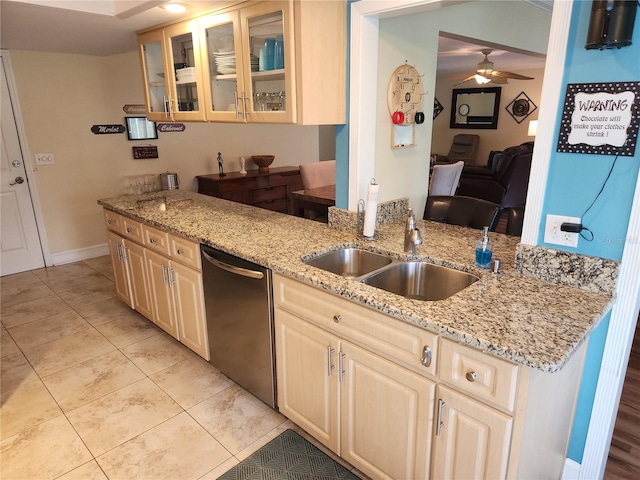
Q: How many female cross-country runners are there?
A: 0